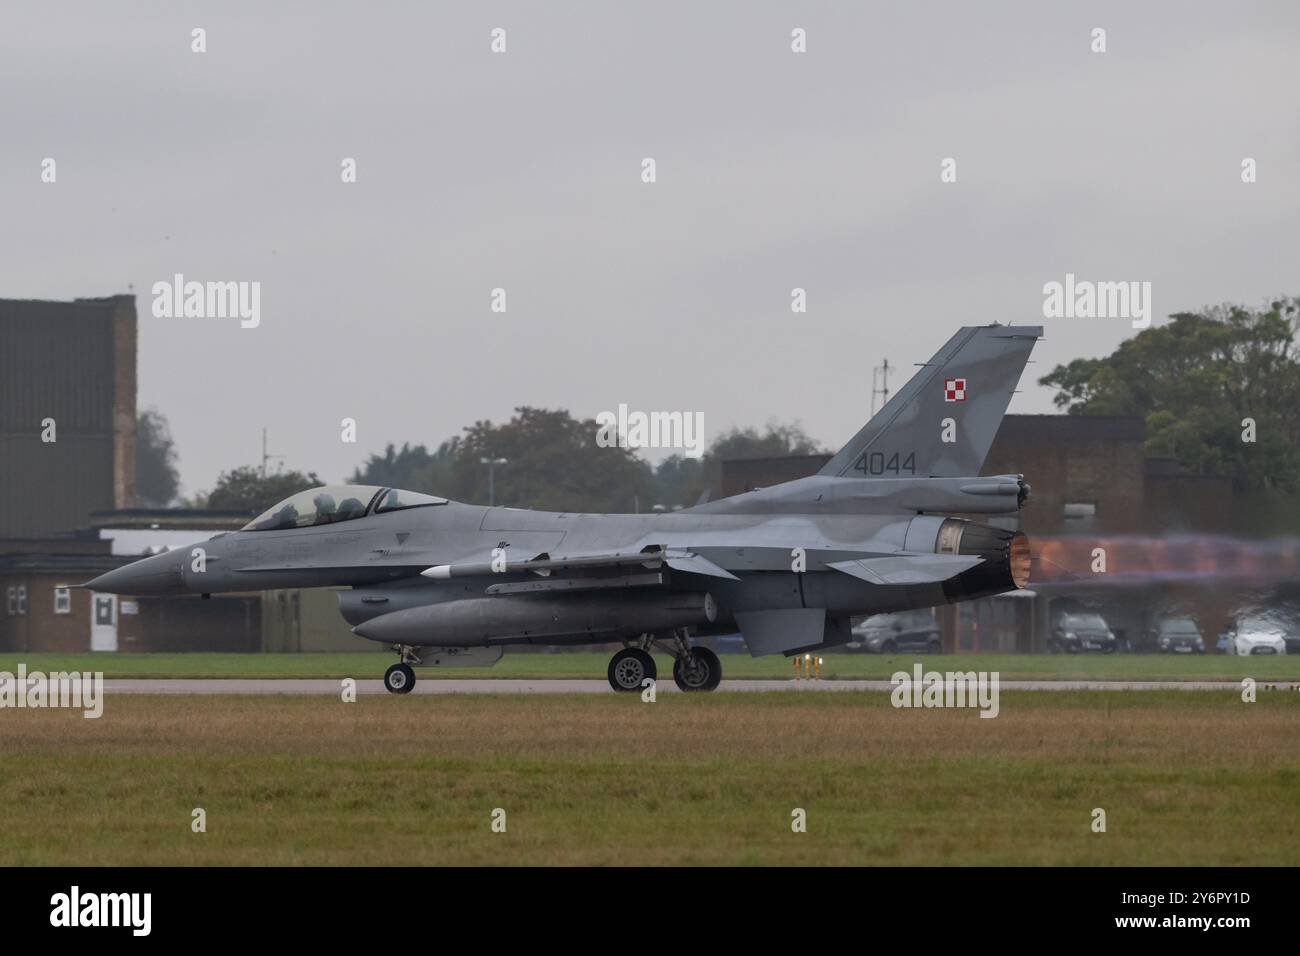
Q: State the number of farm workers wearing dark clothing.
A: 0